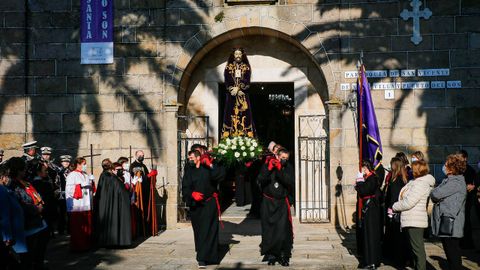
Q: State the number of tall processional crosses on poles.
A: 3